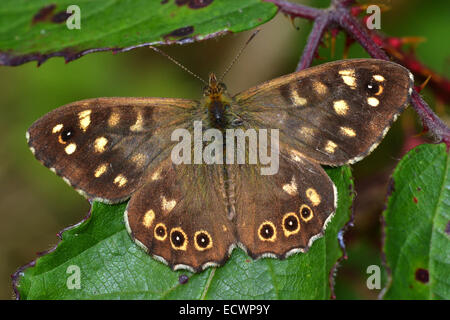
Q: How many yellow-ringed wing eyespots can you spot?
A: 6